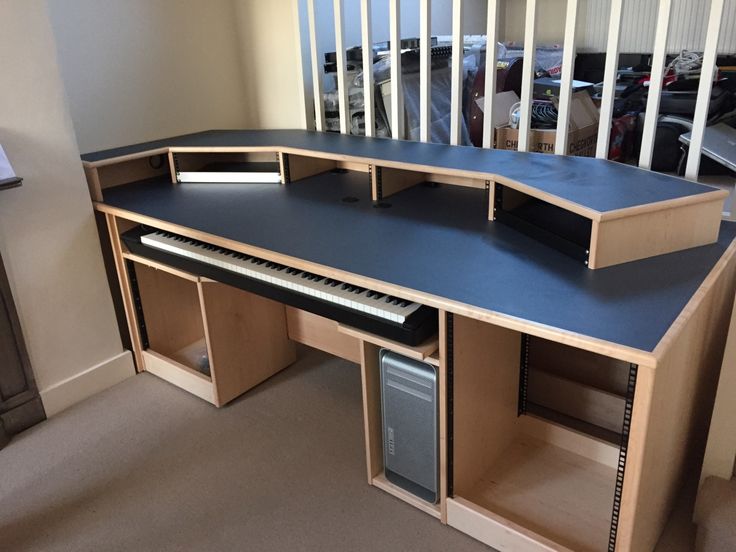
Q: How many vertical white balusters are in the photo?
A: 12